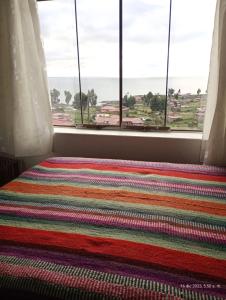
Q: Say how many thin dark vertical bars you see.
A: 3